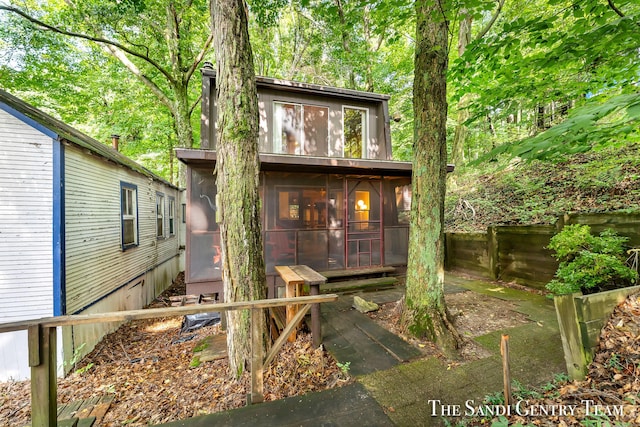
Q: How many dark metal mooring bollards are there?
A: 0